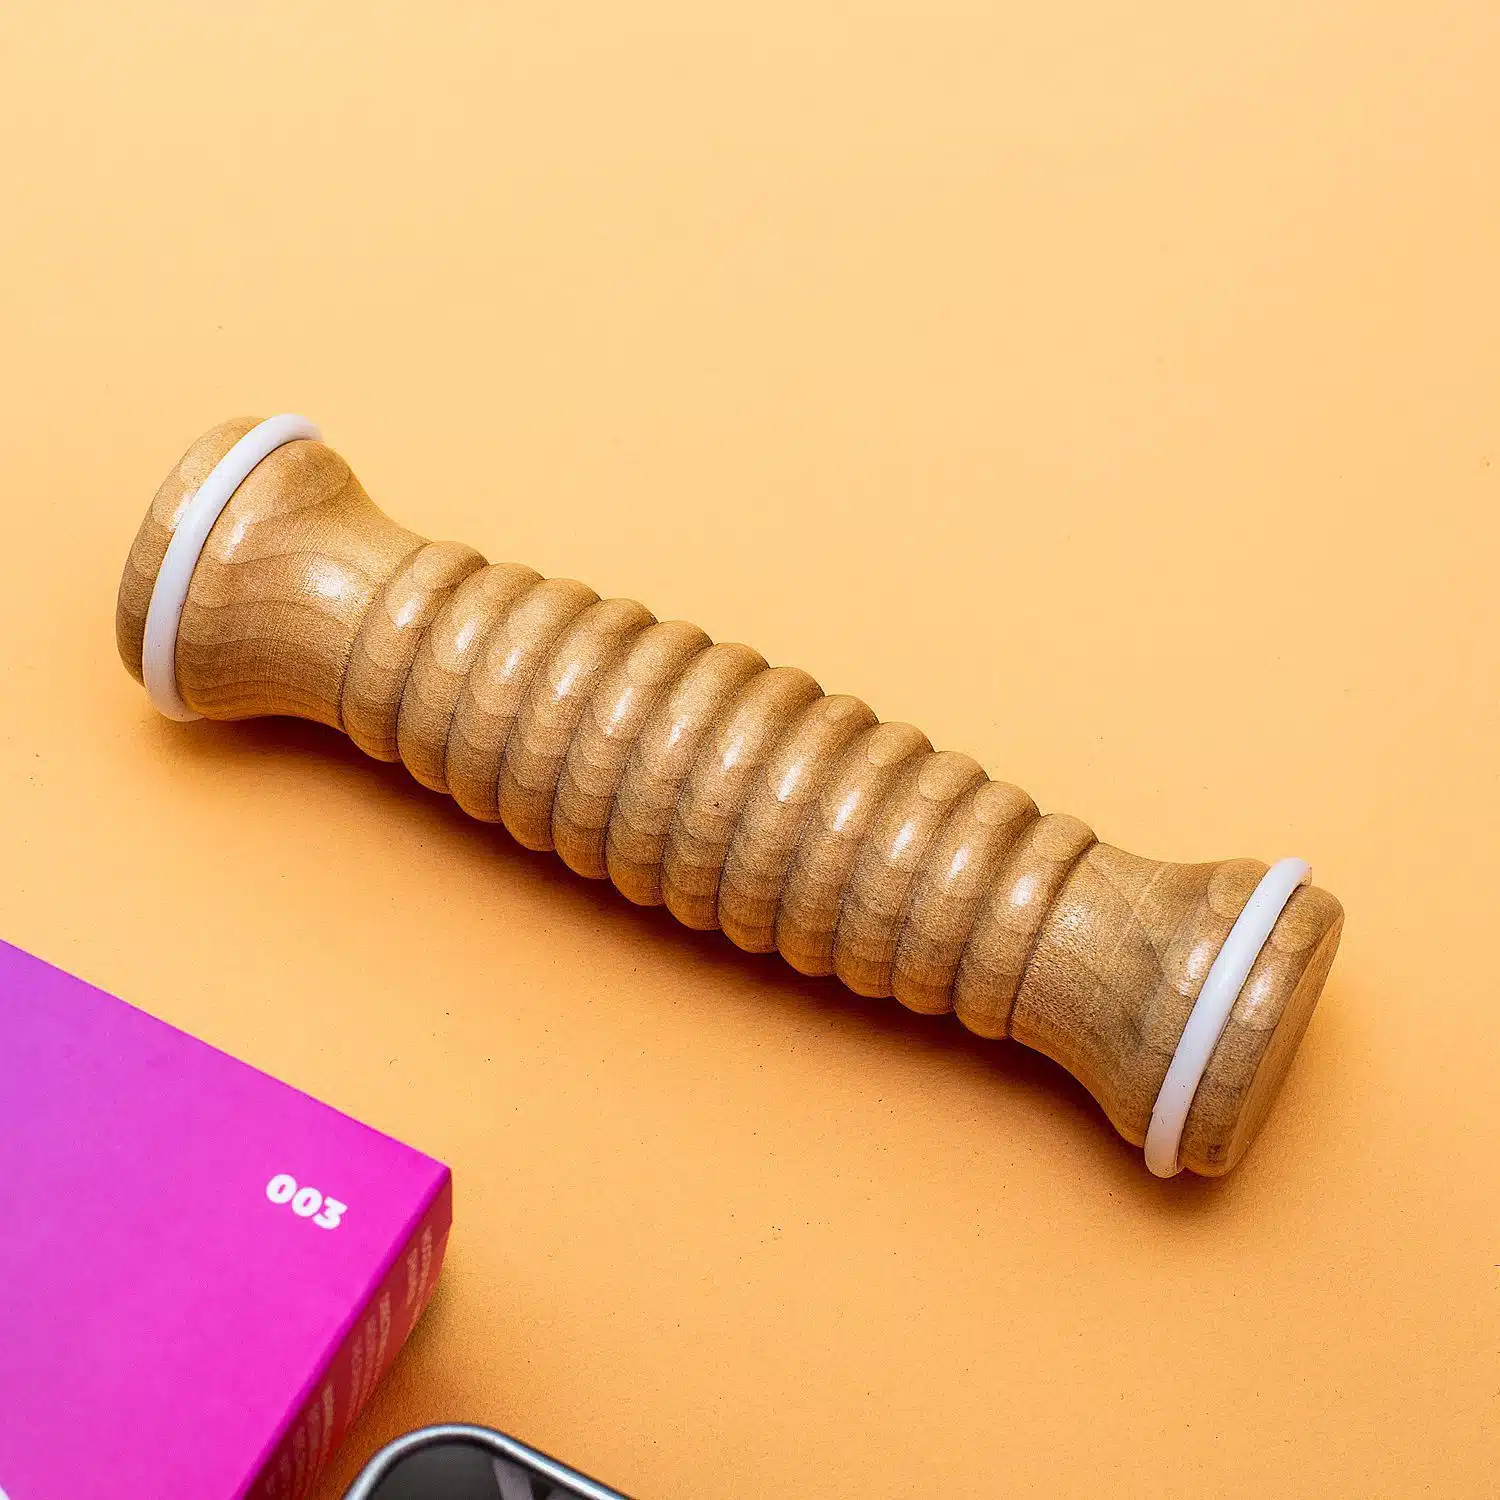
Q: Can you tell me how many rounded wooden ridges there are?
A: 12